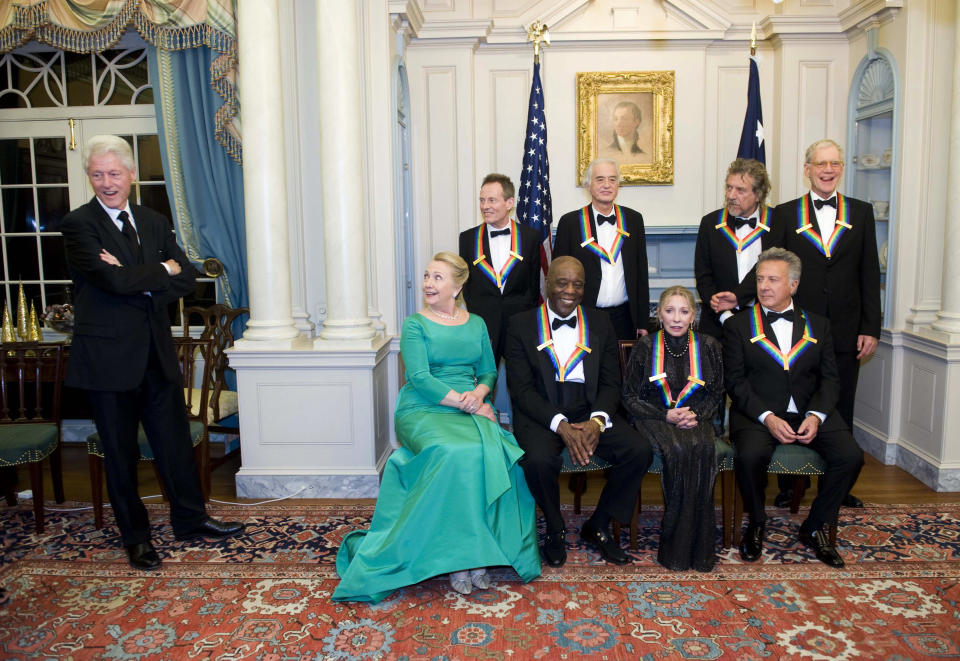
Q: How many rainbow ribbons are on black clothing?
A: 7